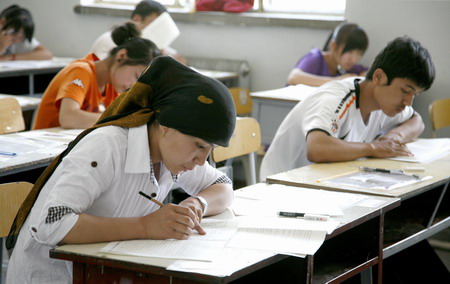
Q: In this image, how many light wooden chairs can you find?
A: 5